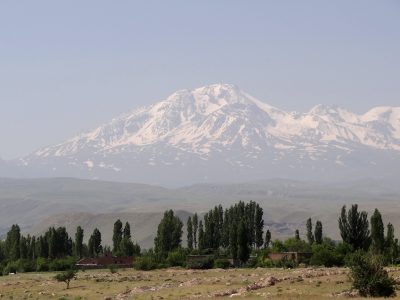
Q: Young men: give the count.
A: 0